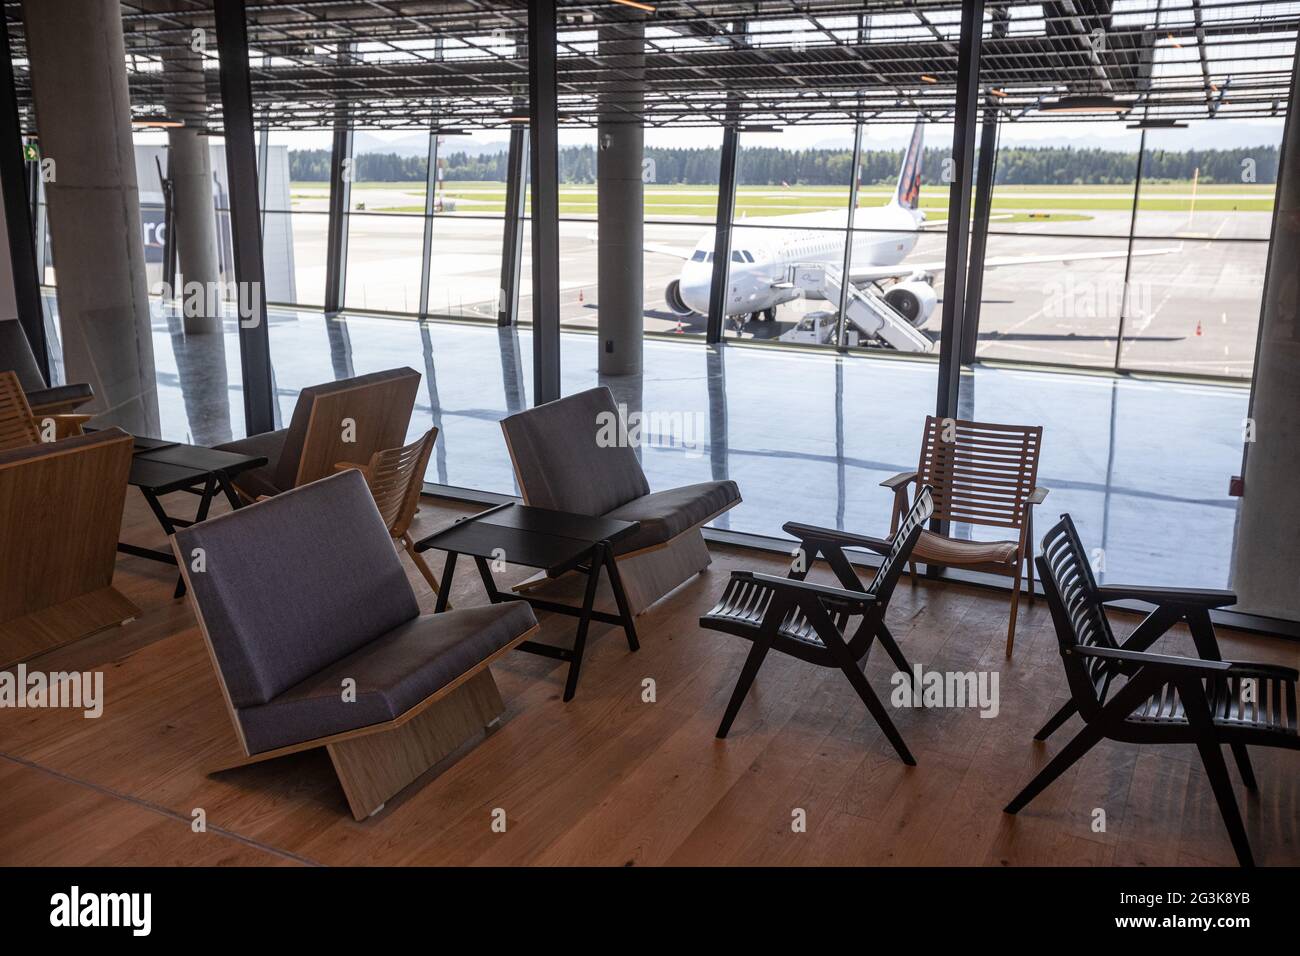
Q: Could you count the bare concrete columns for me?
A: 4